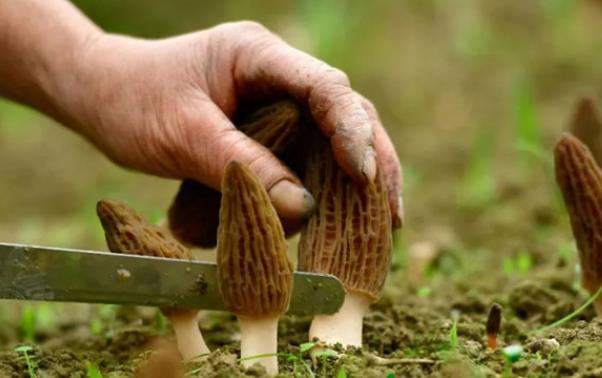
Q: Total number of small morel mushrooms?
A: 1